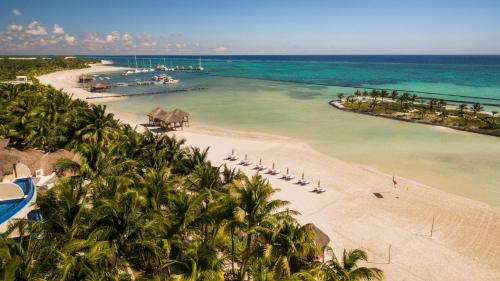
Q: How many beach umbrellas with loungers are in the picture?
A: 7